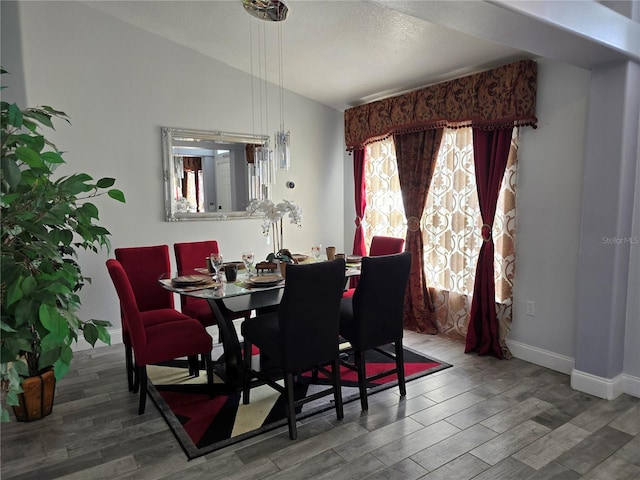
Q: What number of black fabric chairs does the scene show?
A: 2